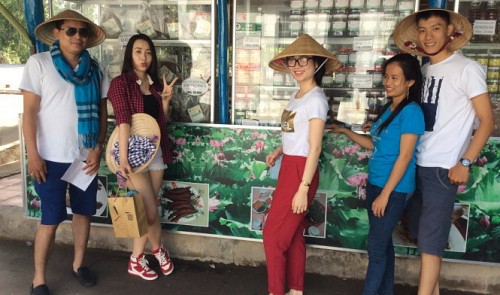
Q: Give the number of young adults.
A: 5